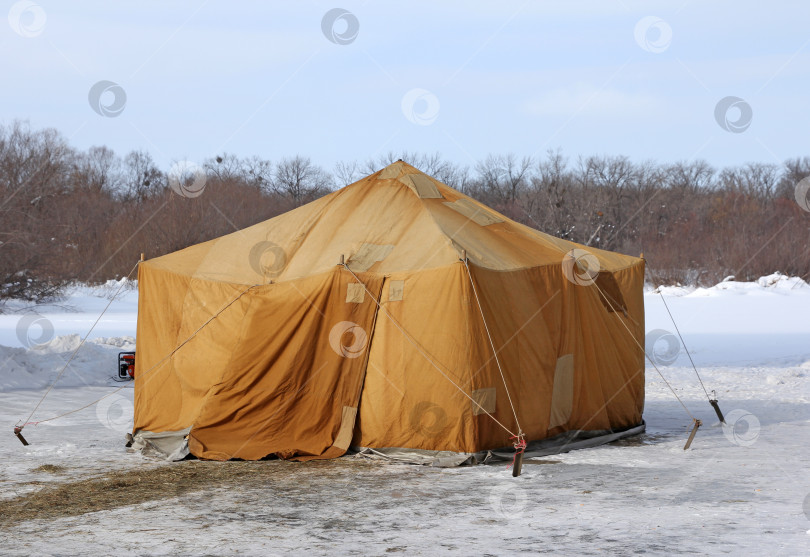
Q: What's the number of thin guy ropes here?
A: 6